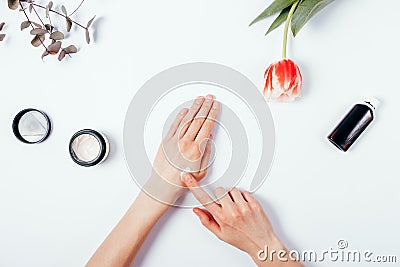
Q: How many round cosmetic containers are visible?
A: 2